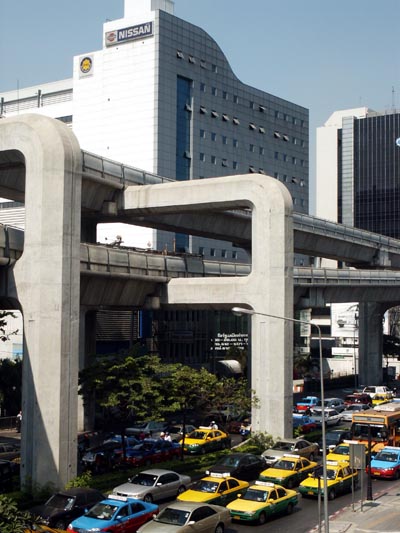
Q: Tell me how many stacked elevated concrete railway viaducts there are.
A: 2